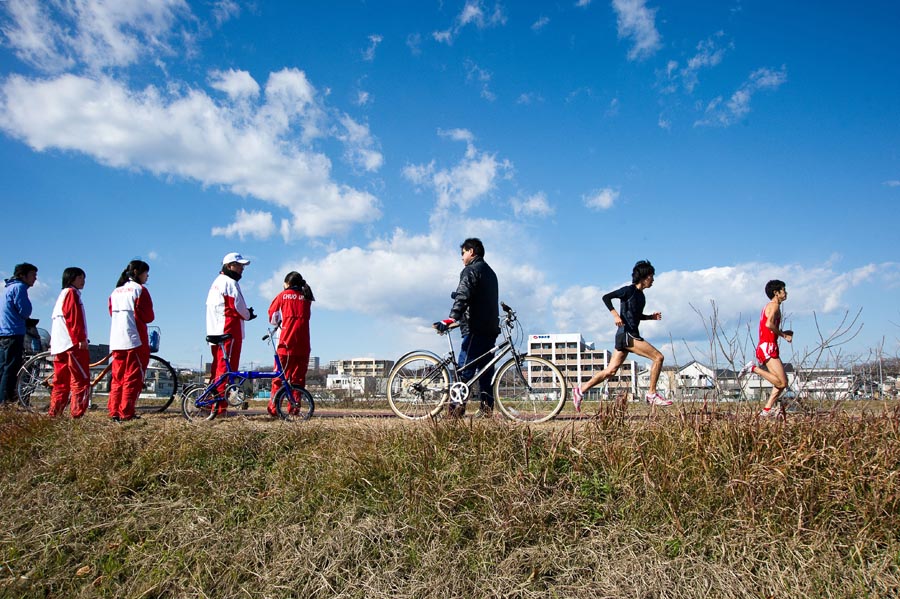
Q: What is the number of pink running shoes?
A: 2